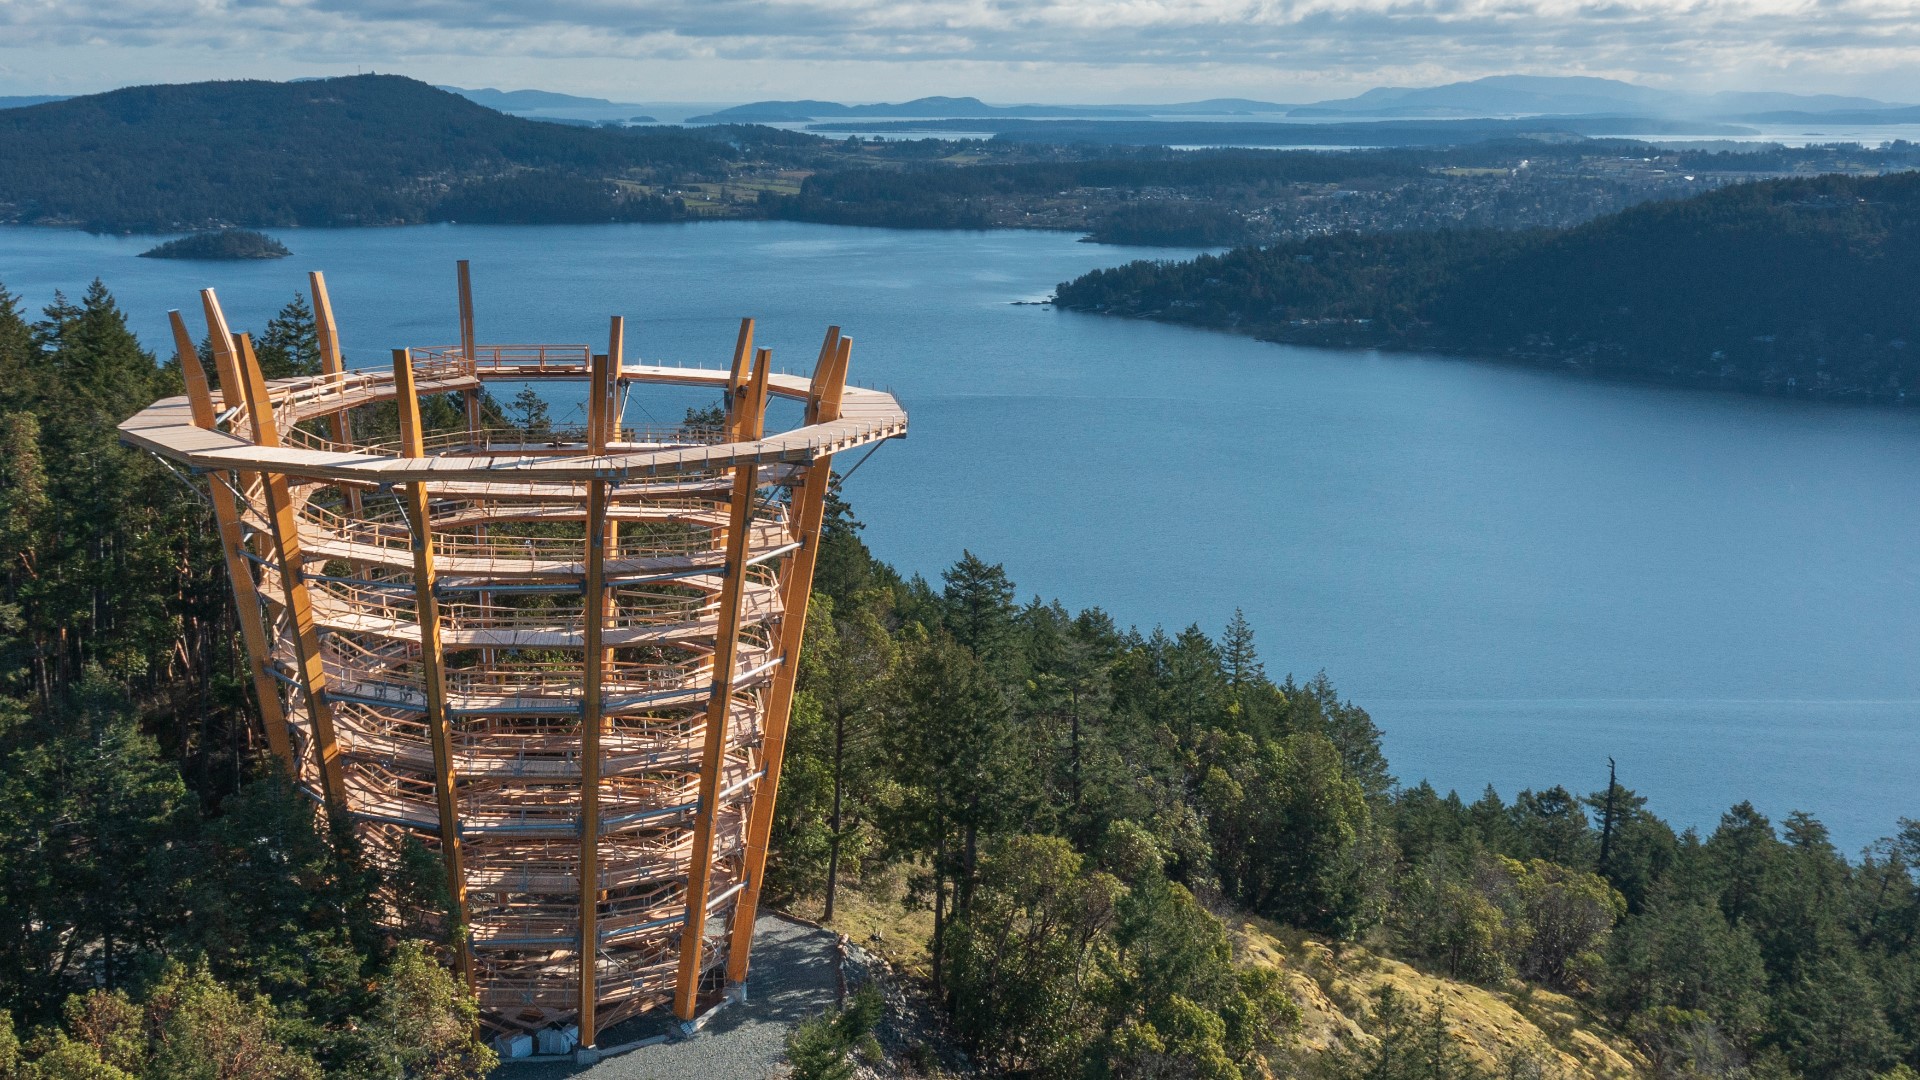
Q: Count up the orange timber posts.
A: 12